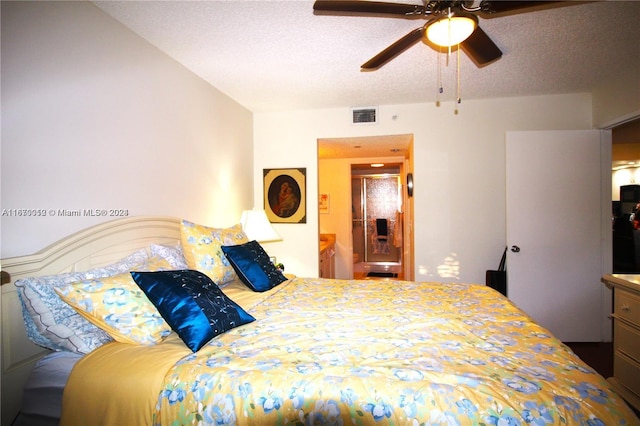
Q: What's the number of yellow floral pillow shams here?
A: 2